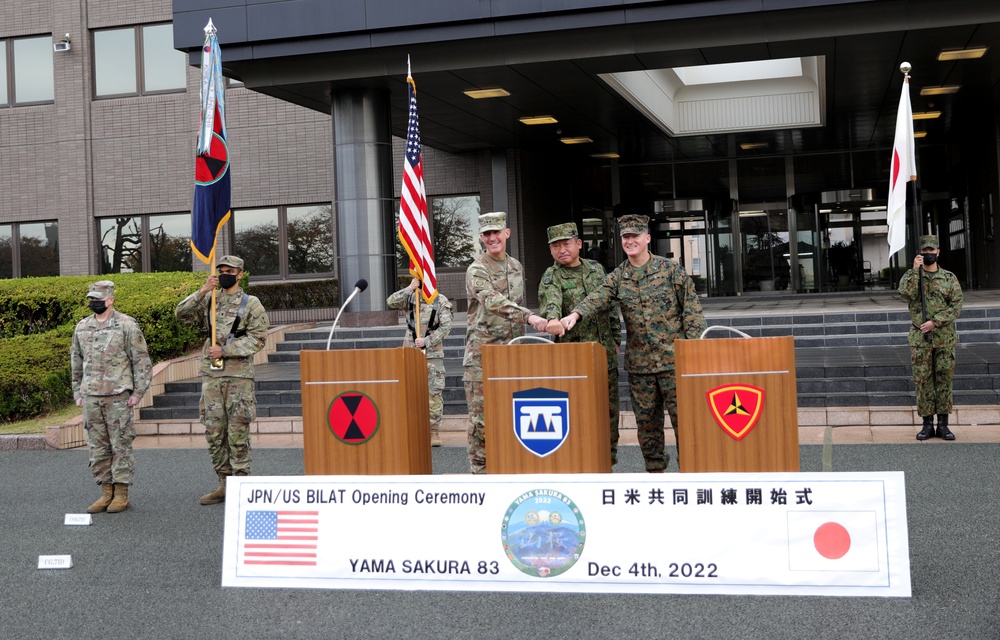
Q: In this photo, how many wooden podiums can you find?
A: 3